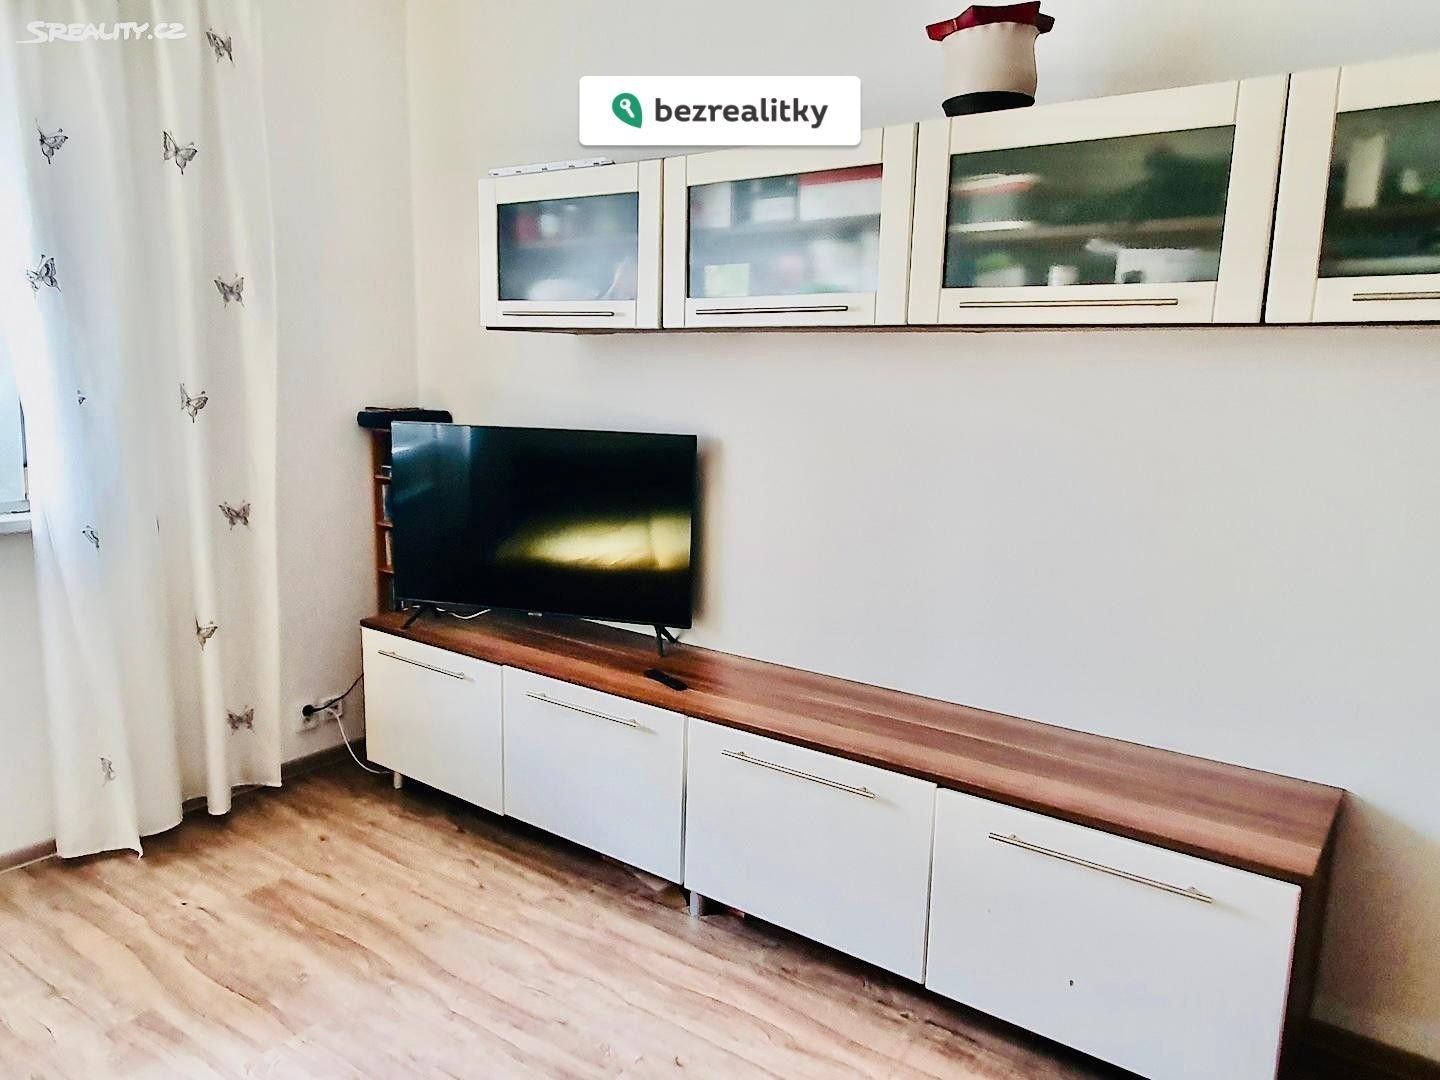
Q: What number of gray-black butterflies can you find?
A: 12